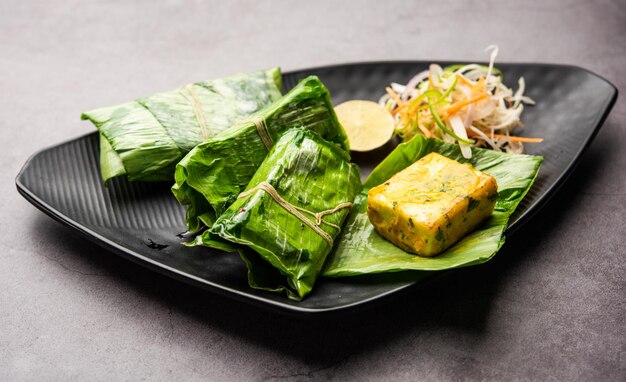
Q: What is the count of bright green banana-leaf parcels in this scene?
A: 3